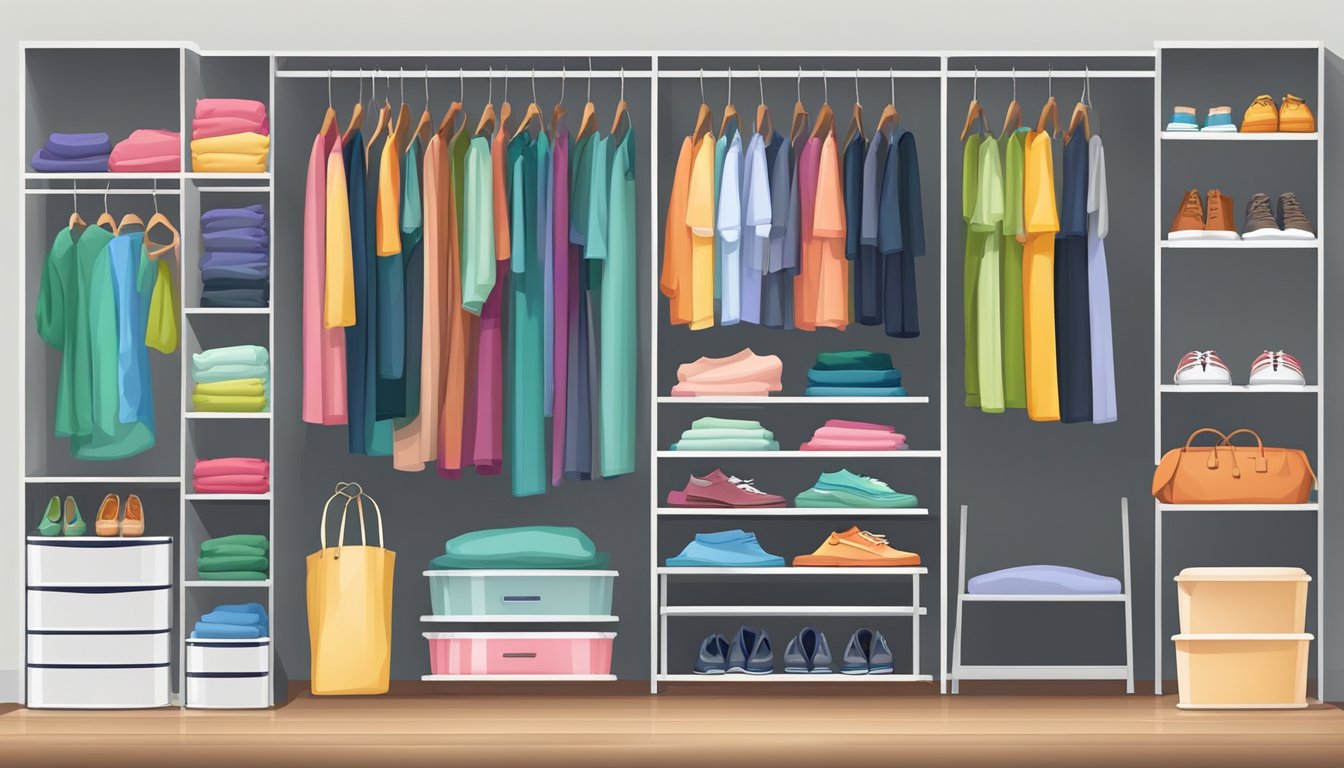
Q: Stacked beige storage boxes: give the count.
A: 2